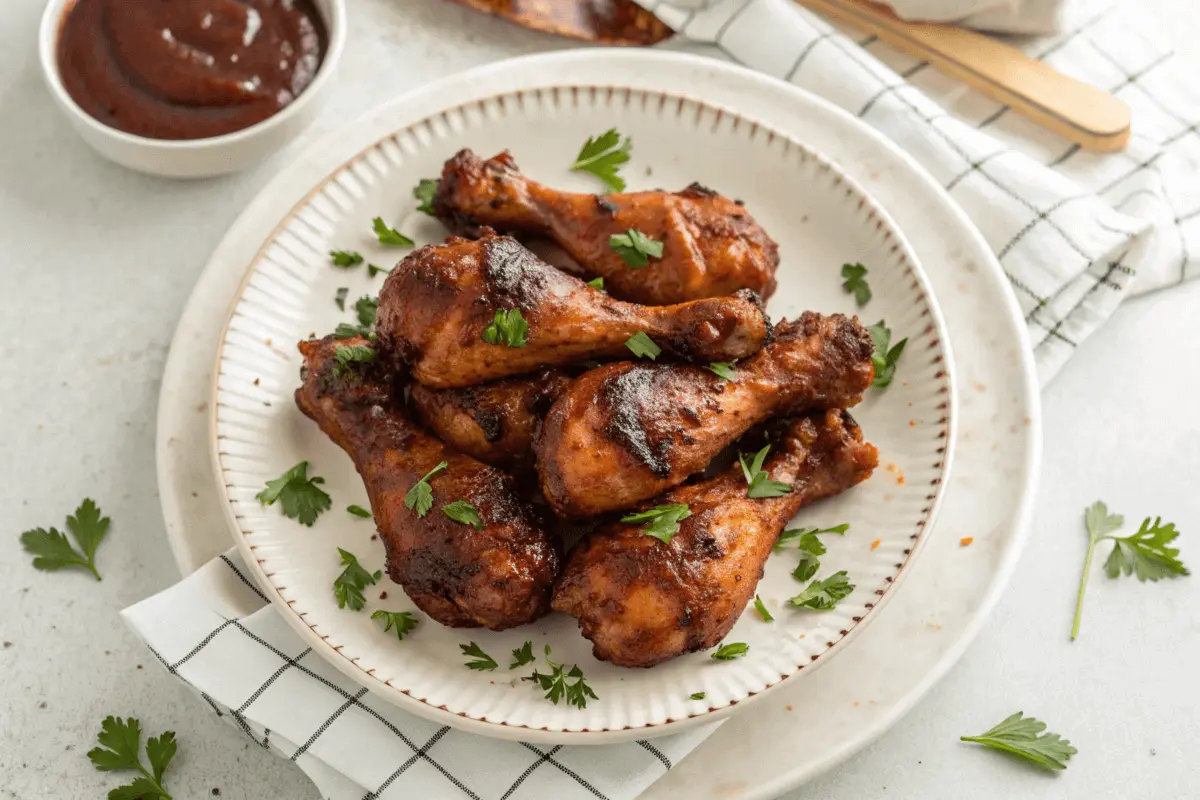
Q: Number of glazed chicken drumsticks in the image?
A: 6